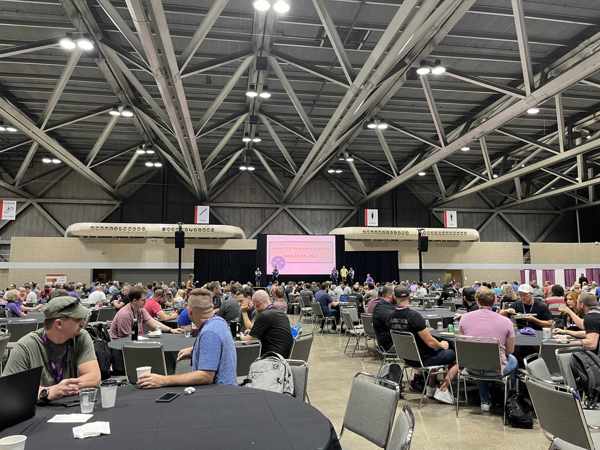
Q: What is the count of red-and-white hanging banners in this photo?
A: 4